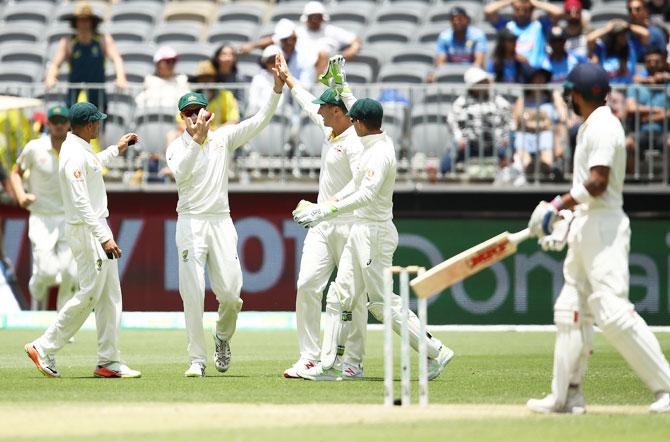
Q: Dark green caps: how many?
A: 5